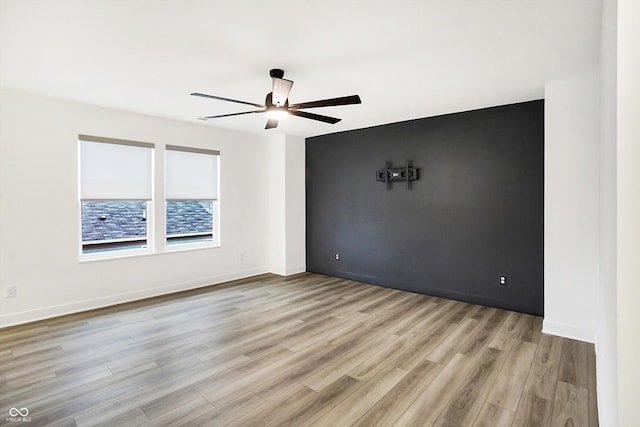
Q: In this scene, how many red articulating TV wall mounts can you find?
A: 0